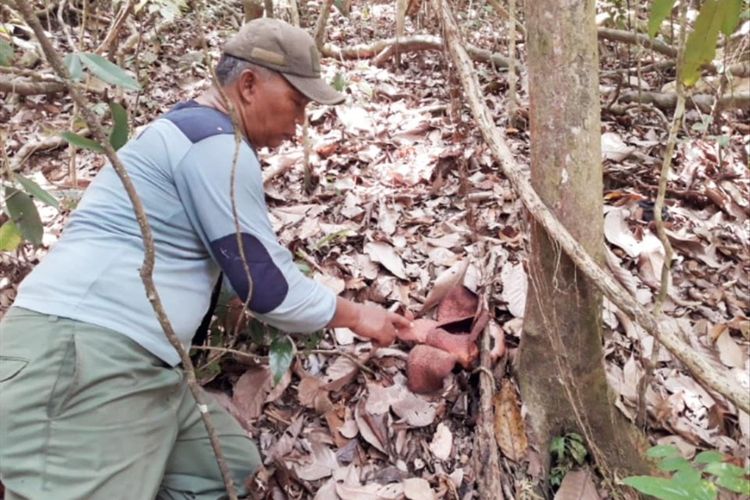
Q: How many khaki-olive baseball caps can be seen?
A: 1